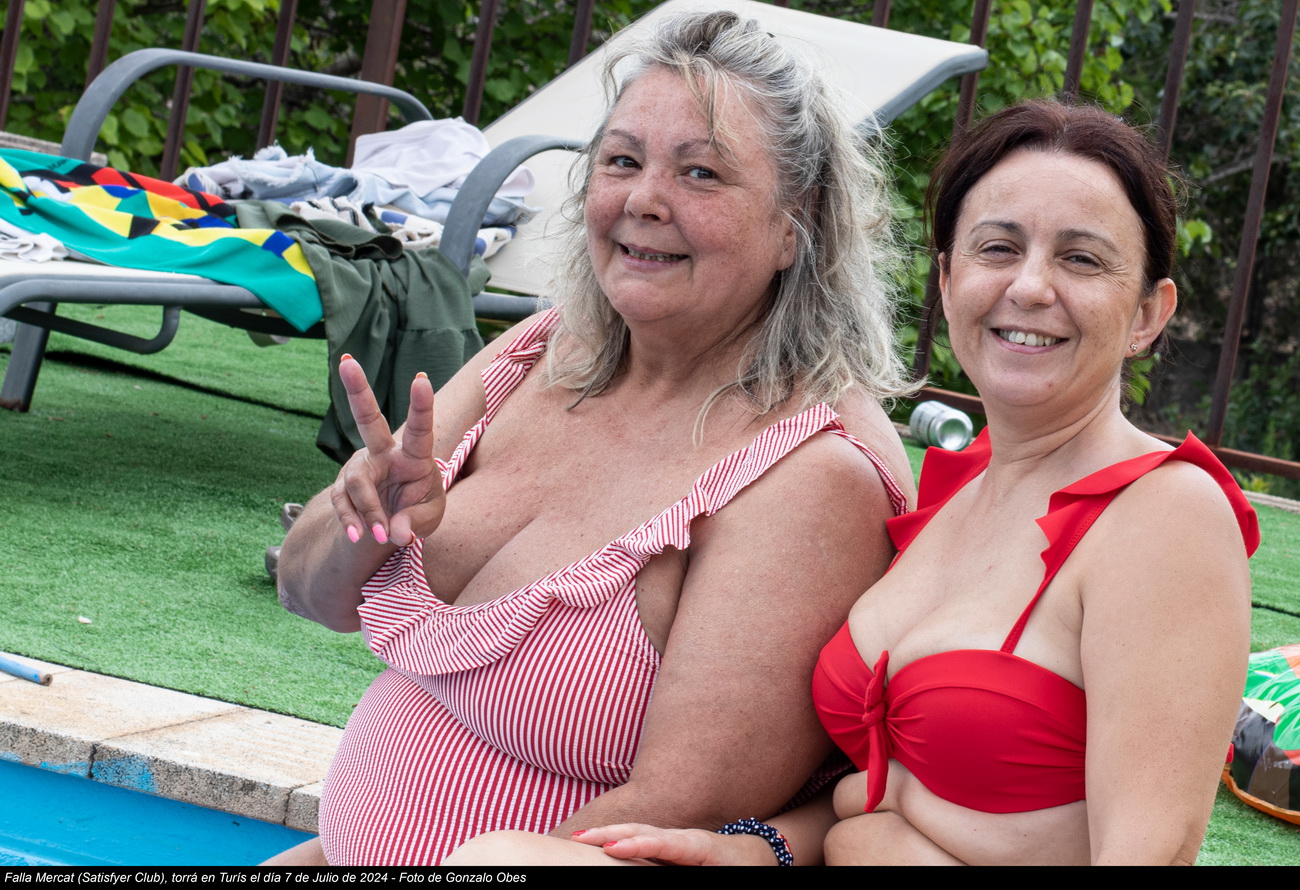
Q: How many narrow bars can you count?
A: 12